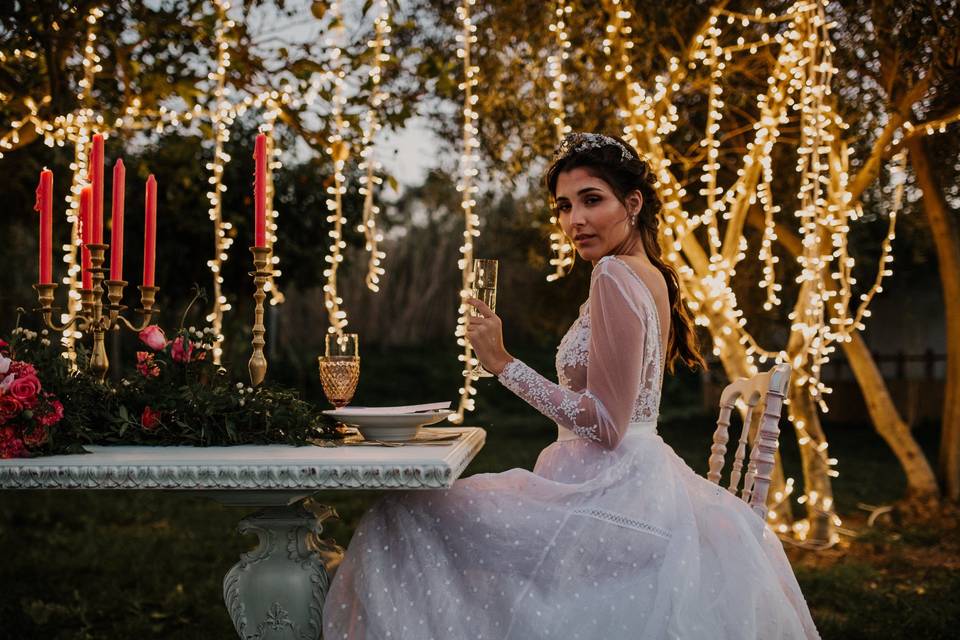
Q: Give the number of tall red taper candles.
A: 6